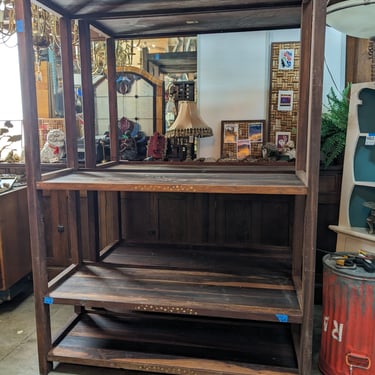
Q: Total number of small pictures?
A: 6